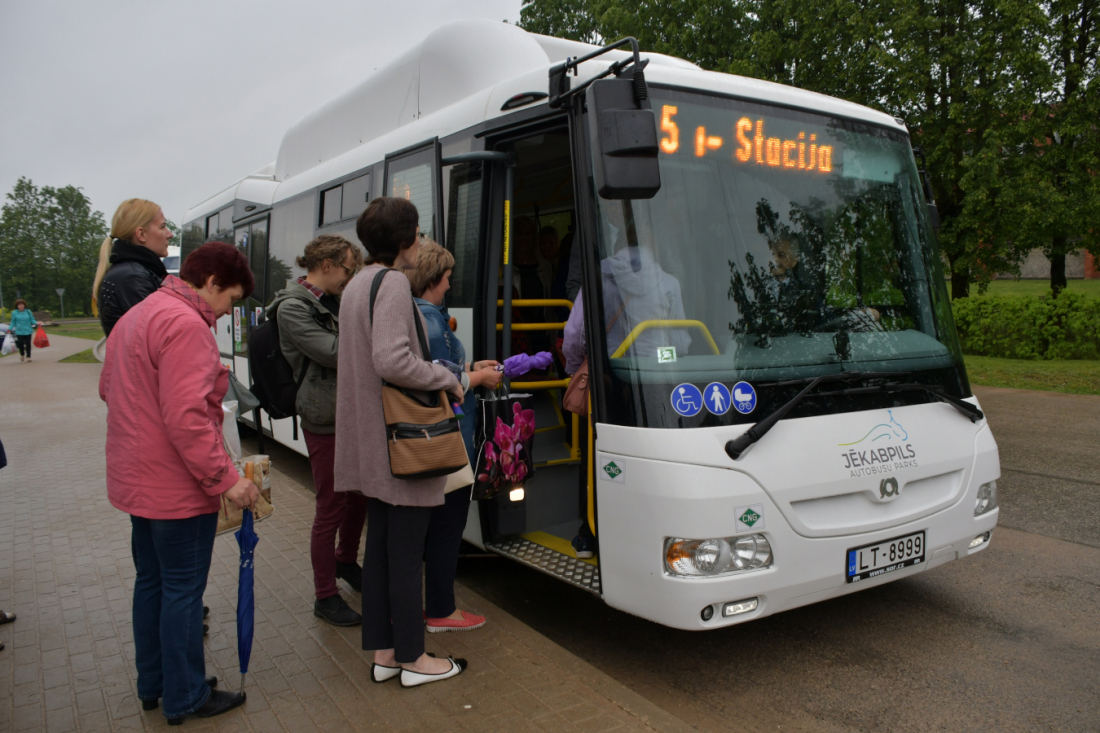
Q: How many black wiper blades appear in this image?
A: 2